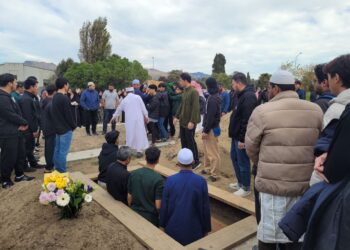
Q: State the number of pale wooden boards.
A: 4